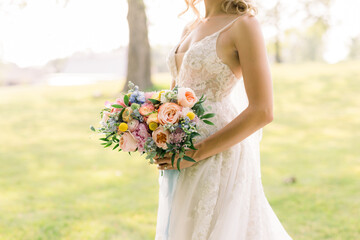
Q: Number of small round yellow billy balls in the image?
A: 3